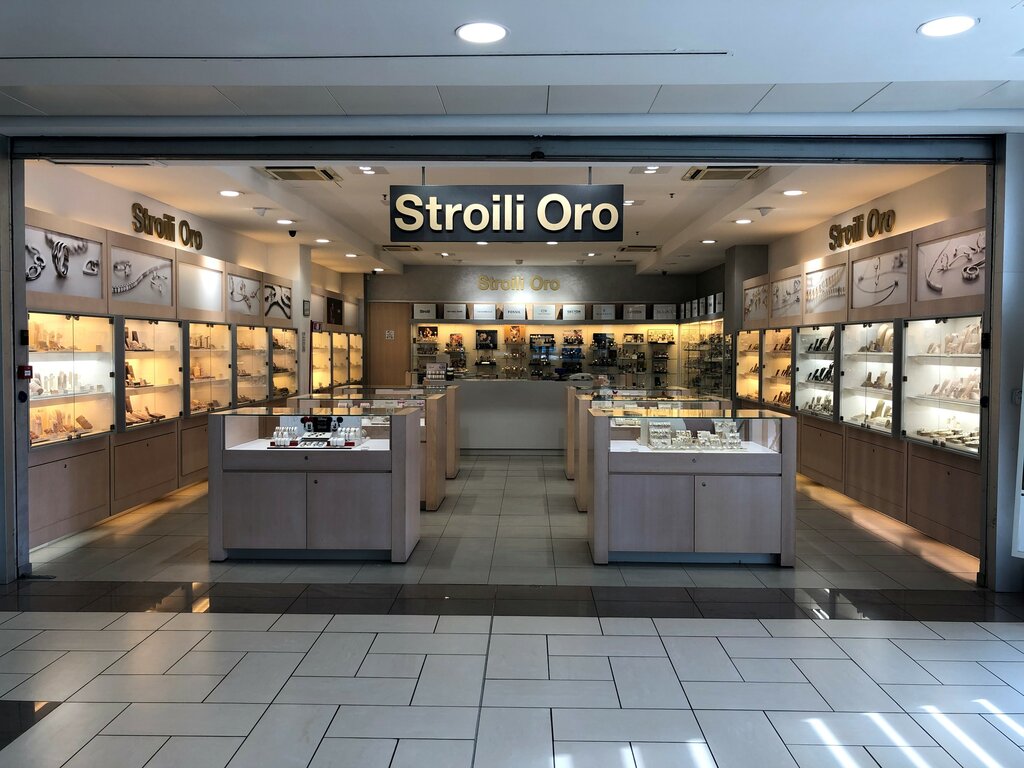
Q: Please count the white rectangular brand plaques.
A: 15